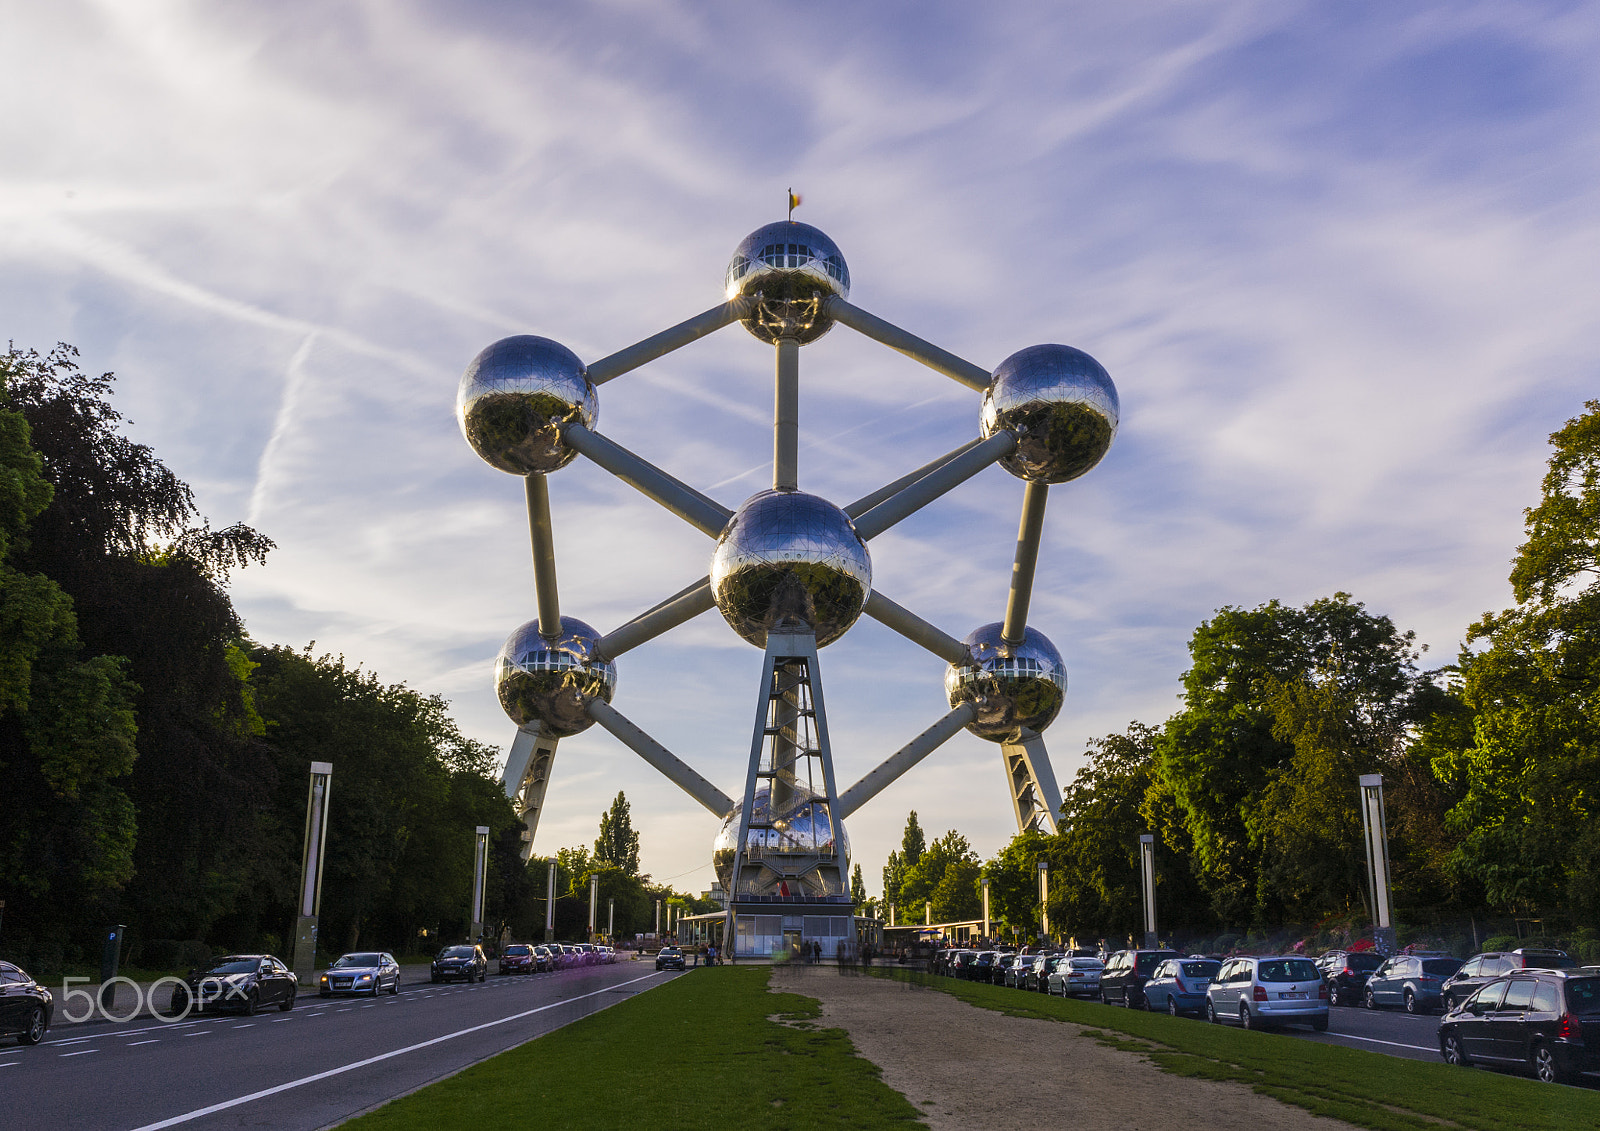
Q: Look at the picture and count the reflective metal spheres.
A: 7